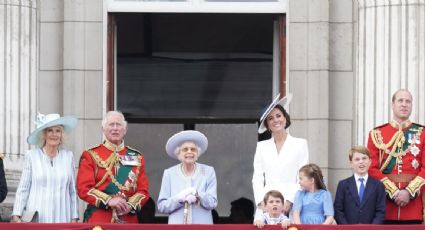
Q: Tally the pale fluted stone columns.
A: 2